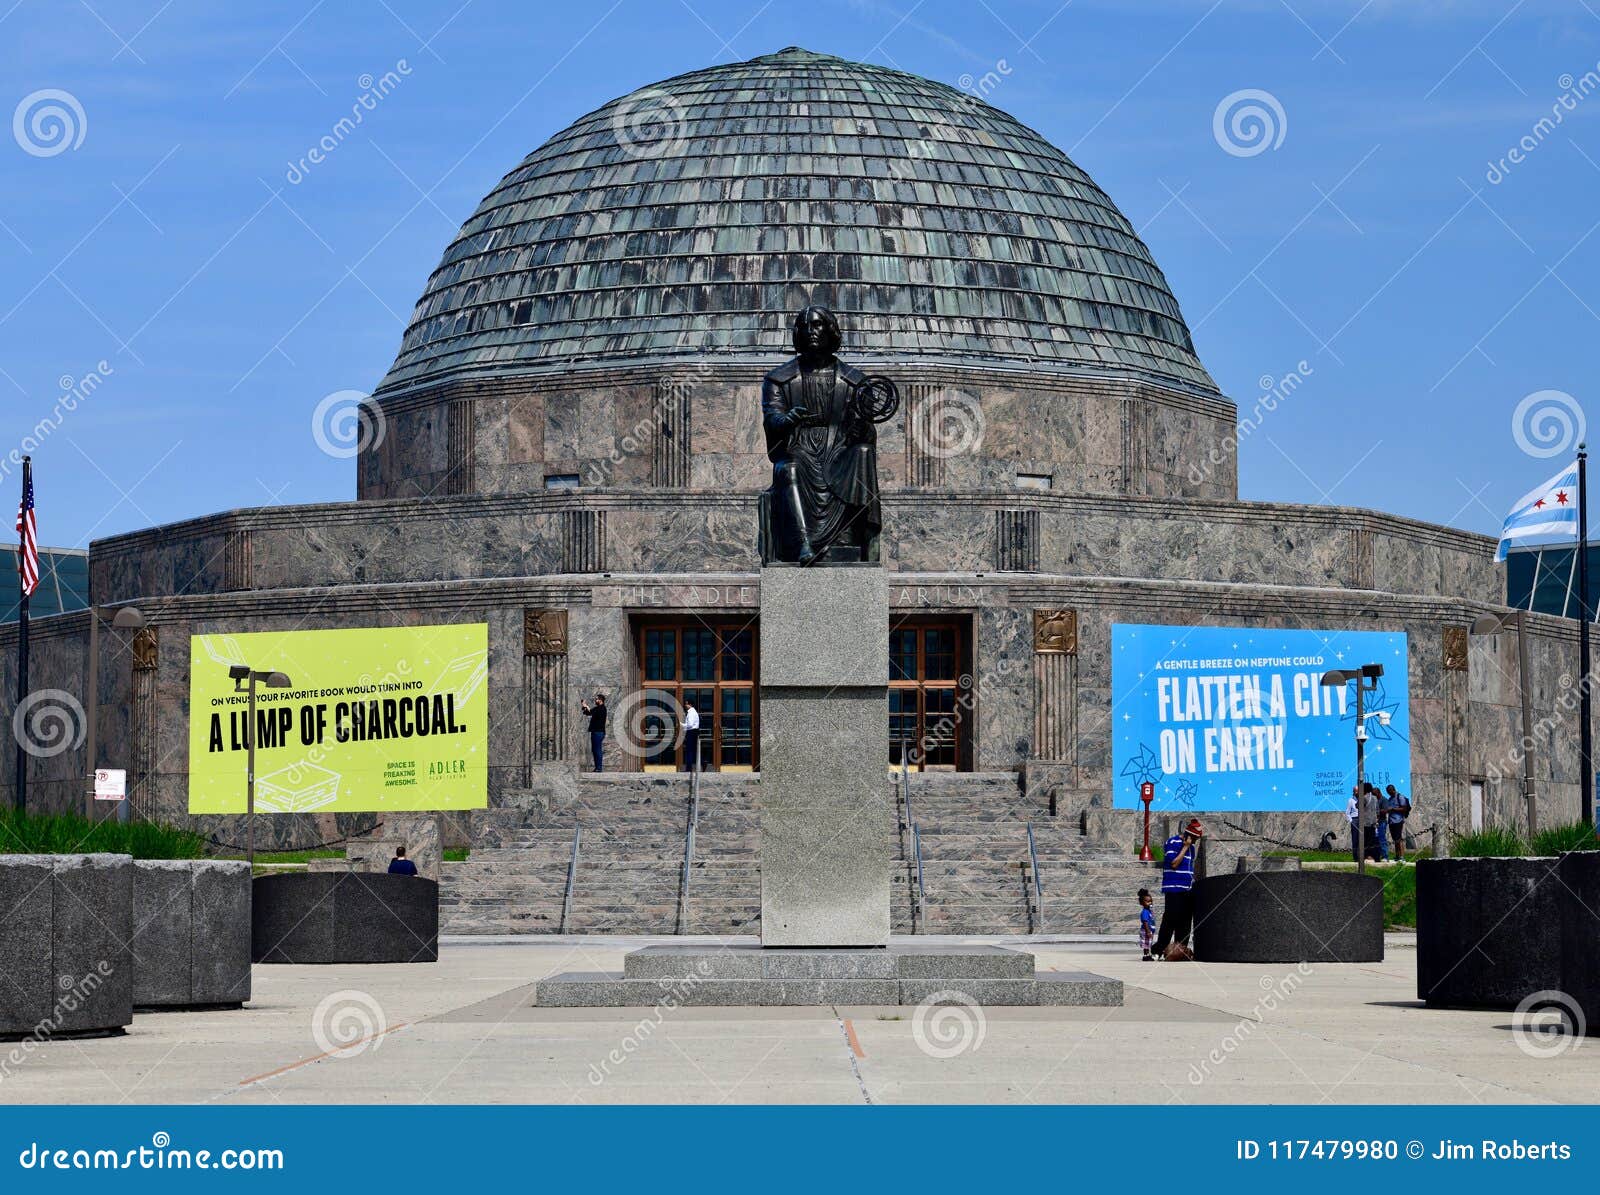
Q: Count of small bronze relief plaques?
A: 4